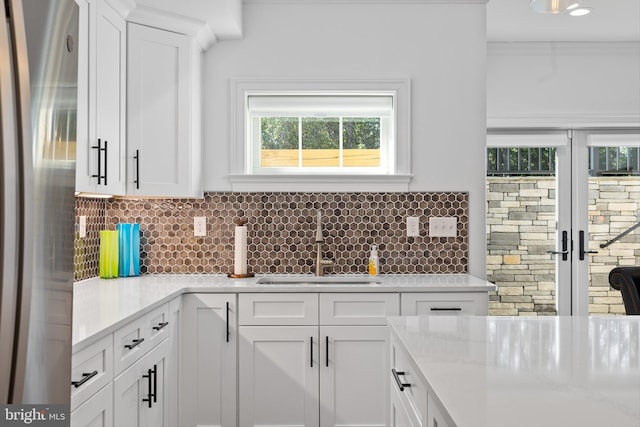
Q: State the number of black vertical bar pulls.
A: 8